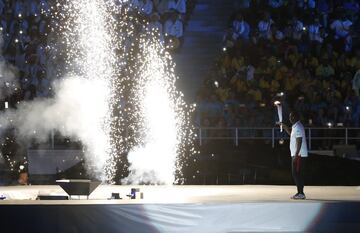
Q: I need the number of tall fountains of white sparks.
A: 2